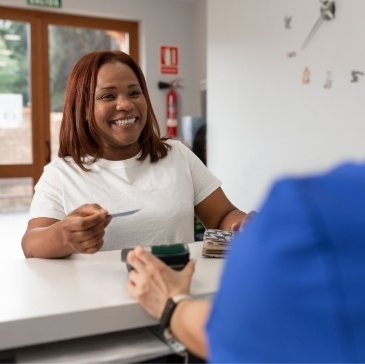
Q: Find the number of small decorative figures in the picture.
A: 5